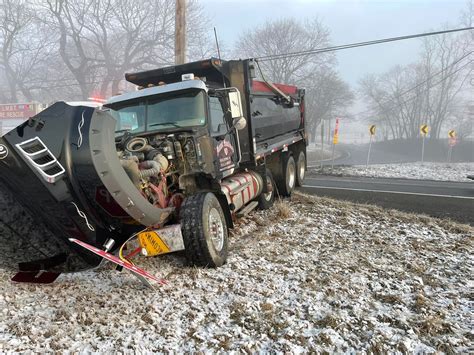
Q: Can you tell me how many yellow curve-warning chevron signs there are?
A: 3